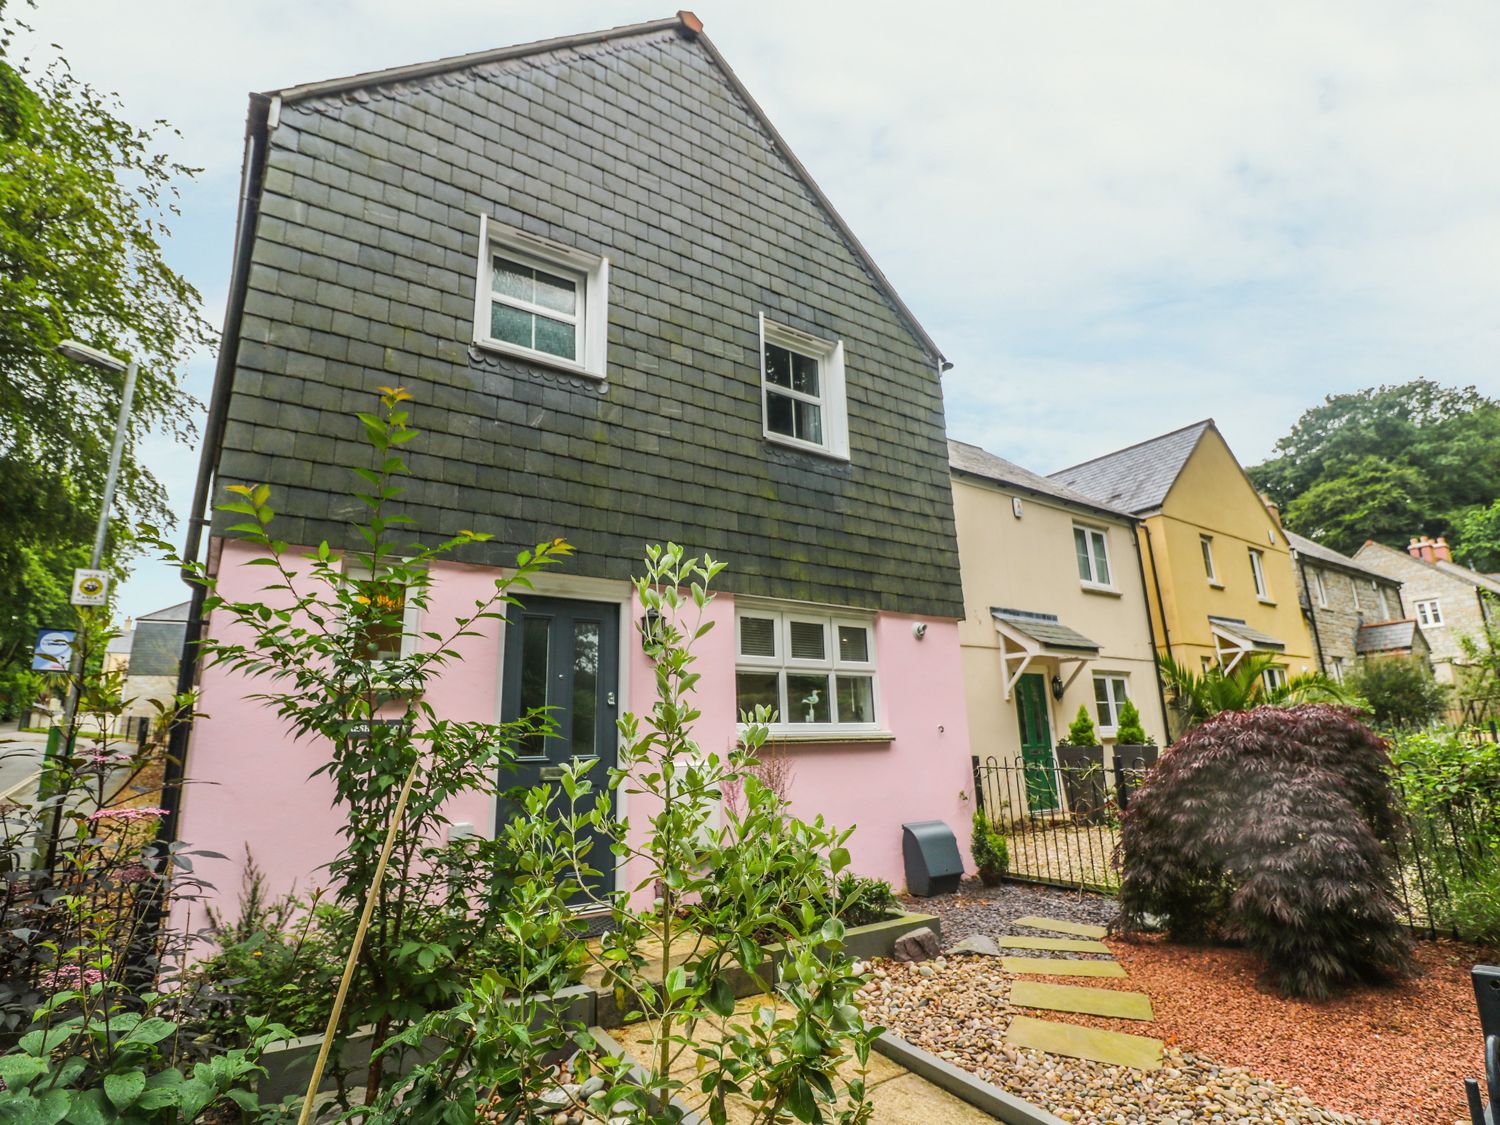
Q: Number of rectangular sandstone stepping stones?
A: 5